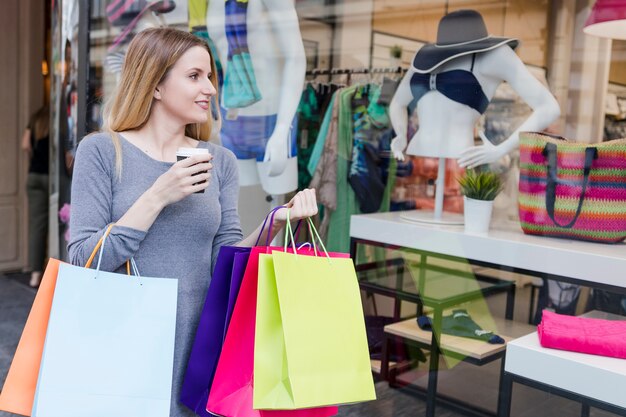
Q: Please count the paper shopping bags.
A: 5